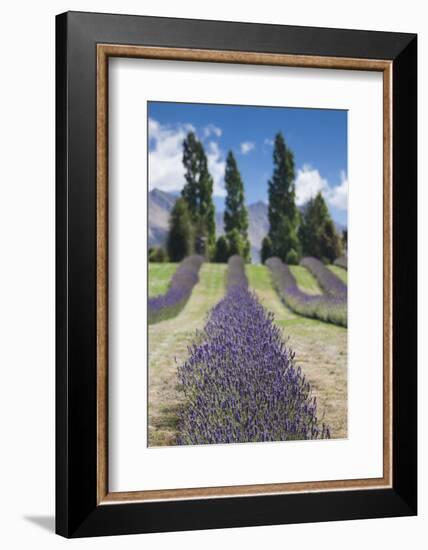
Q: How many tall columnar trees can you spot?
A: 3